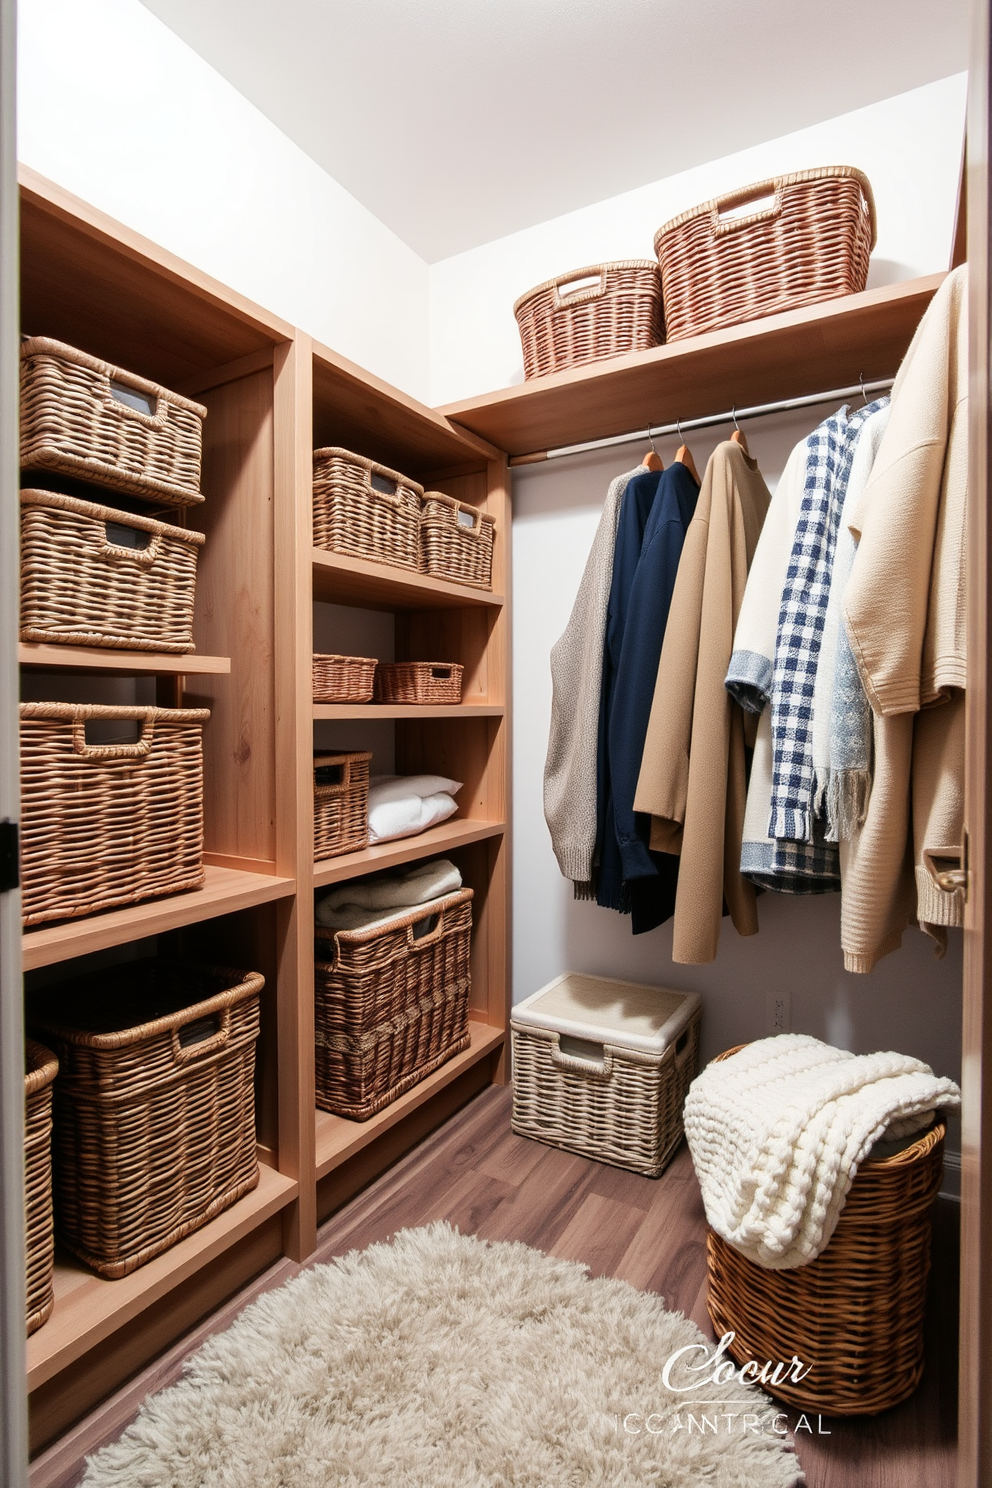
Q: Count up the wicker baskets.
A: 15